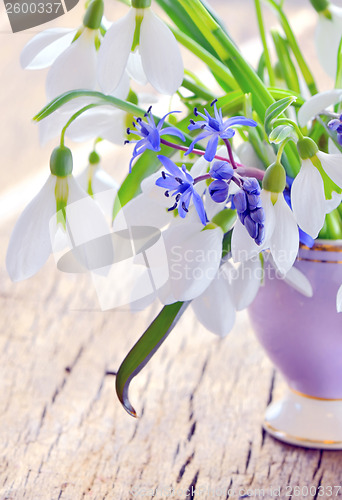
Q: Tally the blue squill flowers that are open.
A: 3